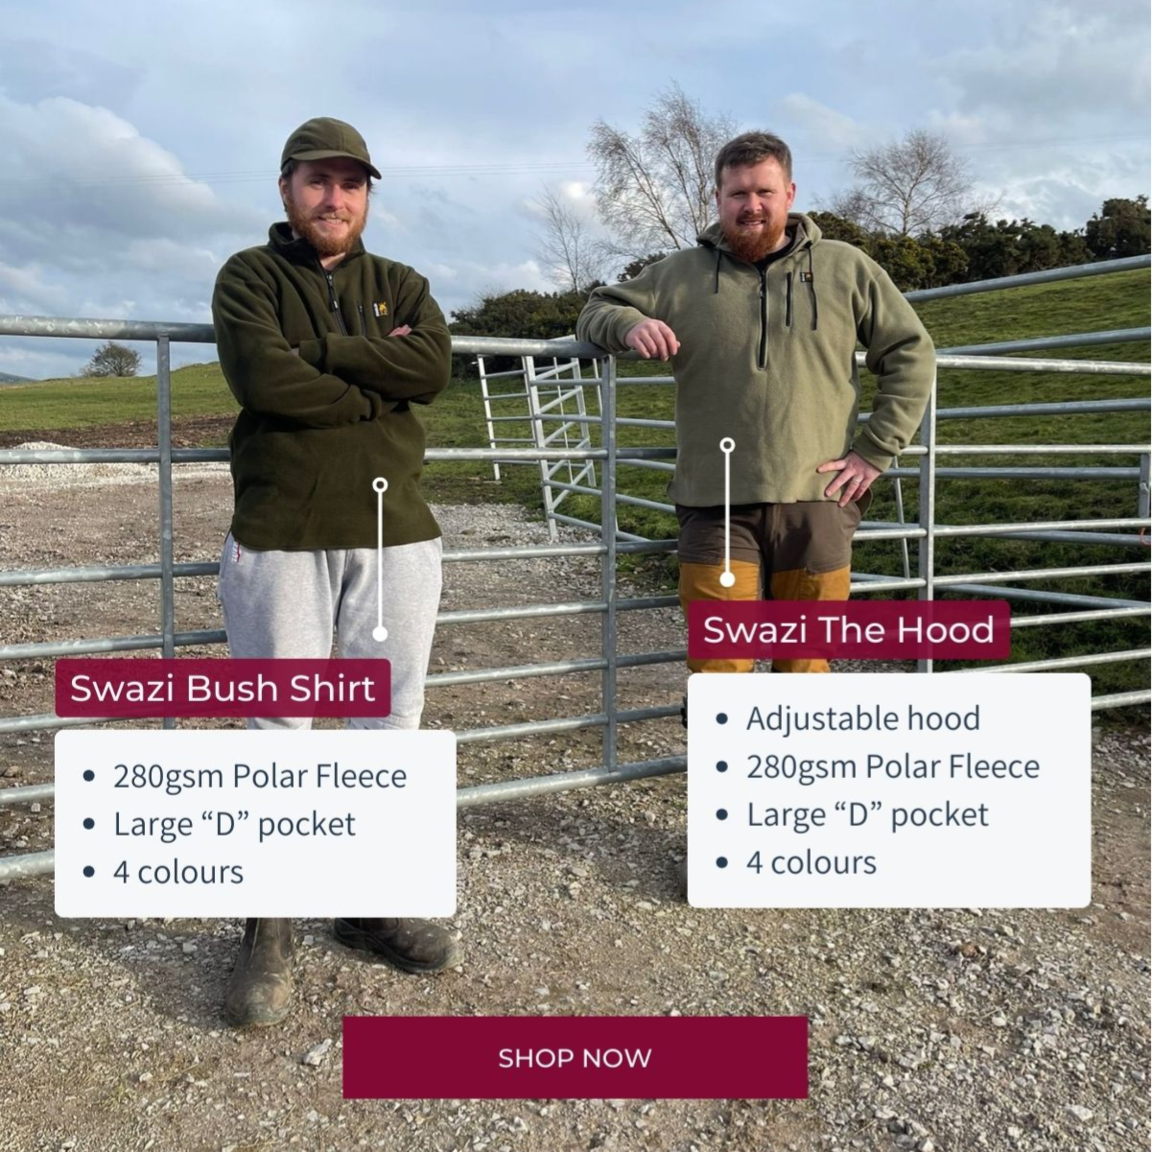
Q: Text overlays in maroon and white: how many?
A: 3